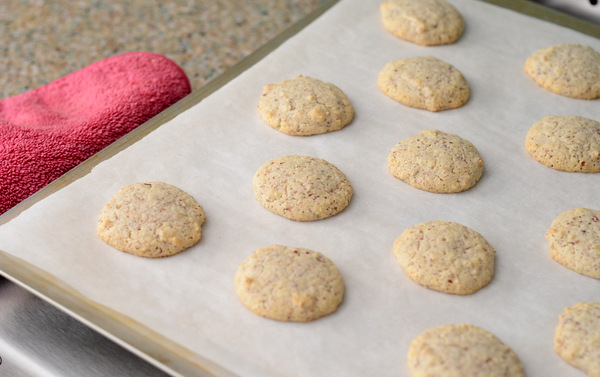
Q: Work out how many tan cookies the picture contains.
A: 13